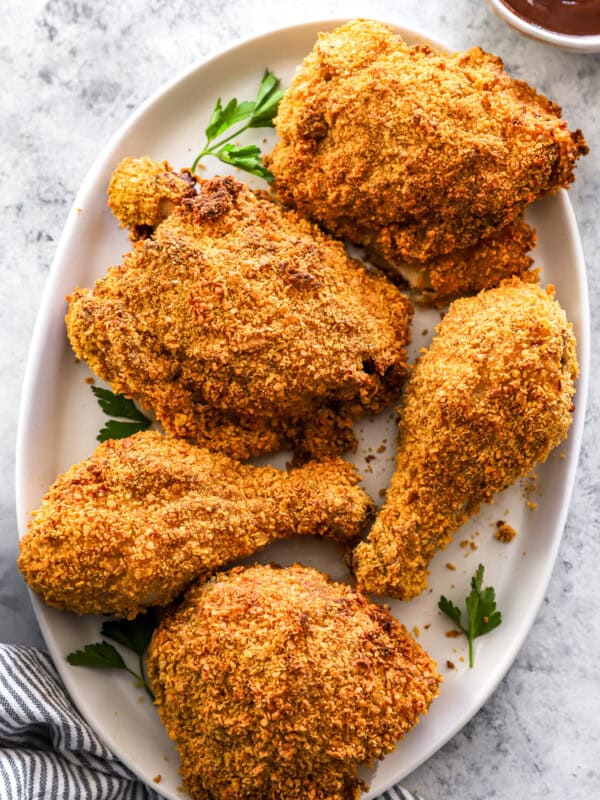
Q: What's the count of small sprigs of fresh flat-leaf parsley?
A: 4